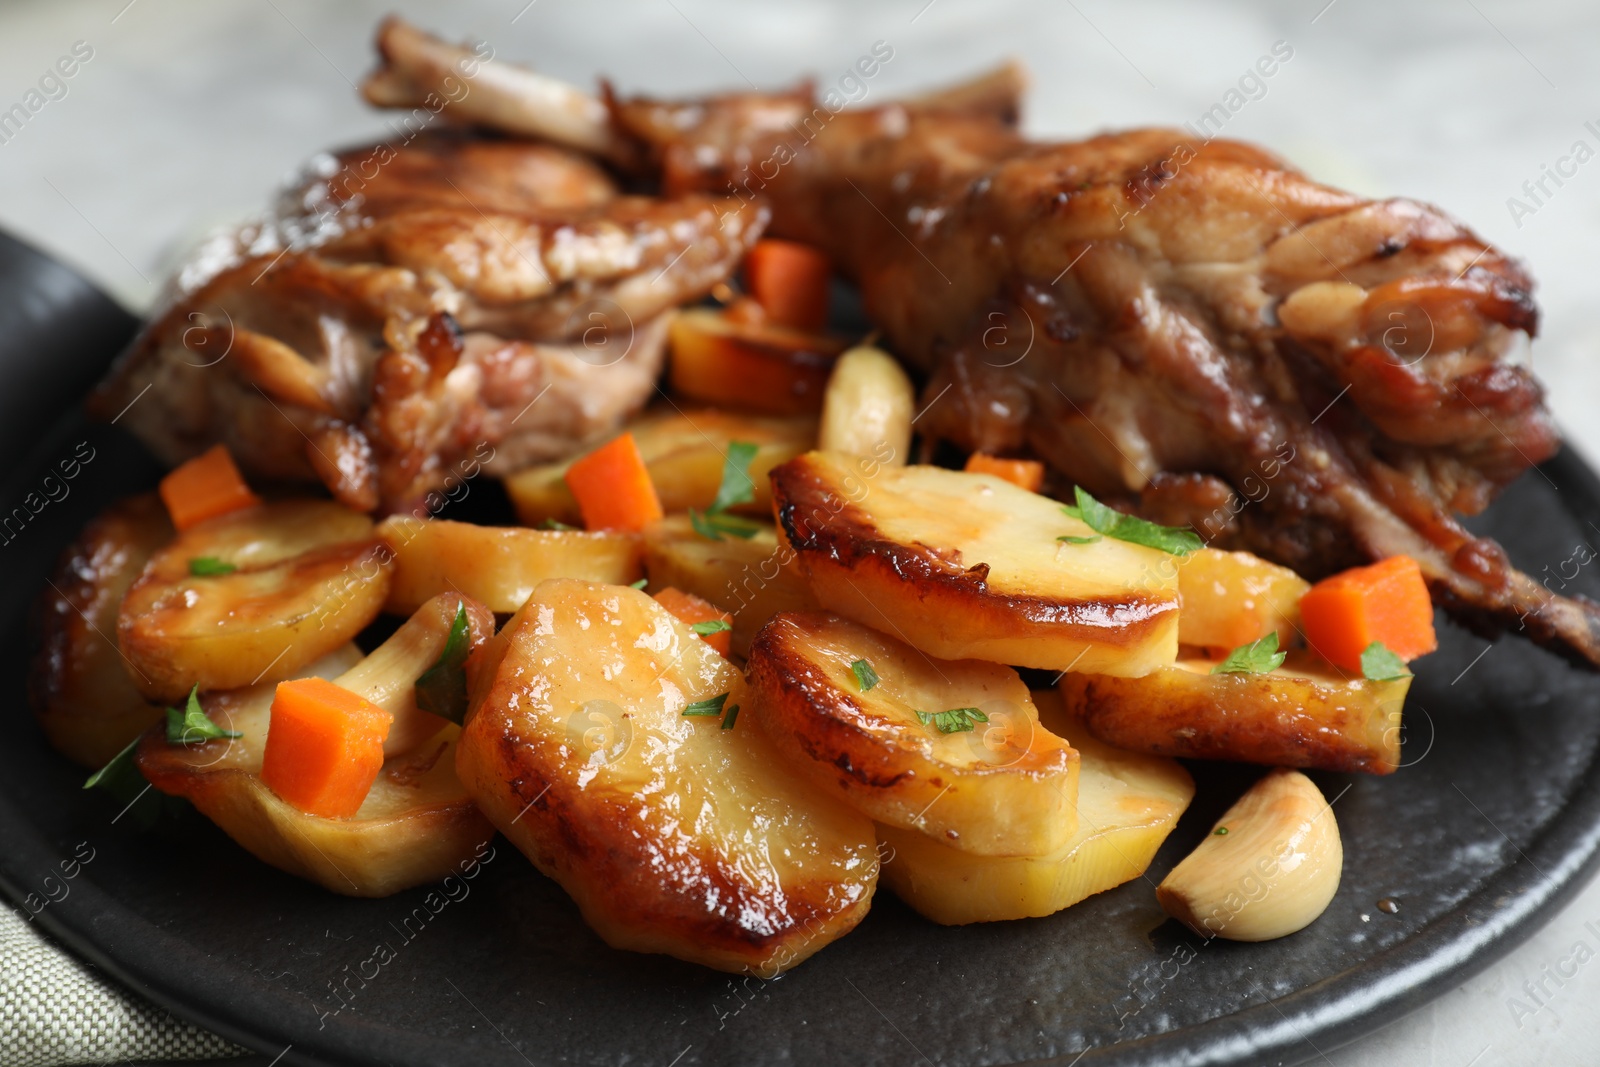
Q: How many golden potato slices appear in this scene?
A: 13